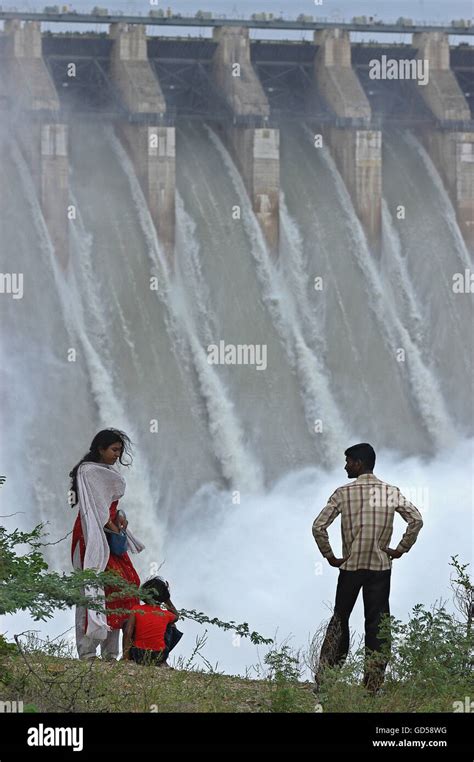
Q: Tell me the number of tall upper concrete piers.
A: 5